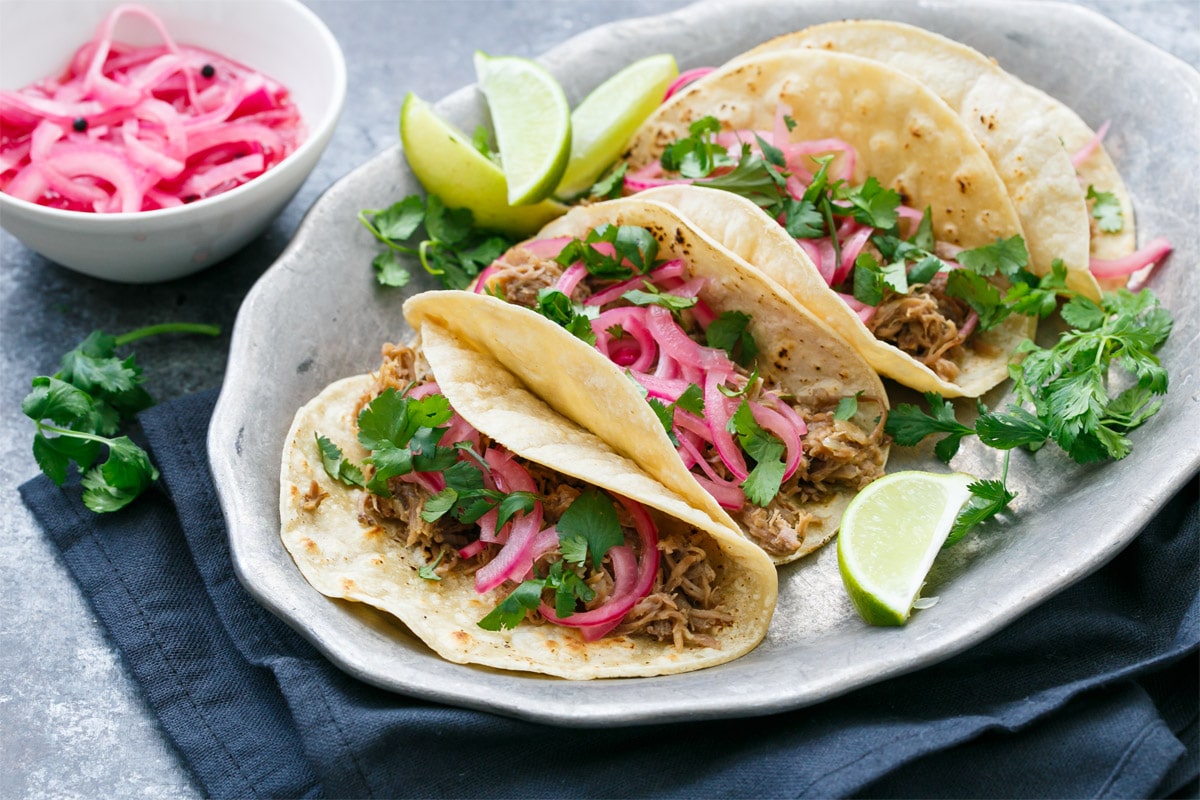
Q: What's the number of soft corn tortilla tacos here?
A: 4